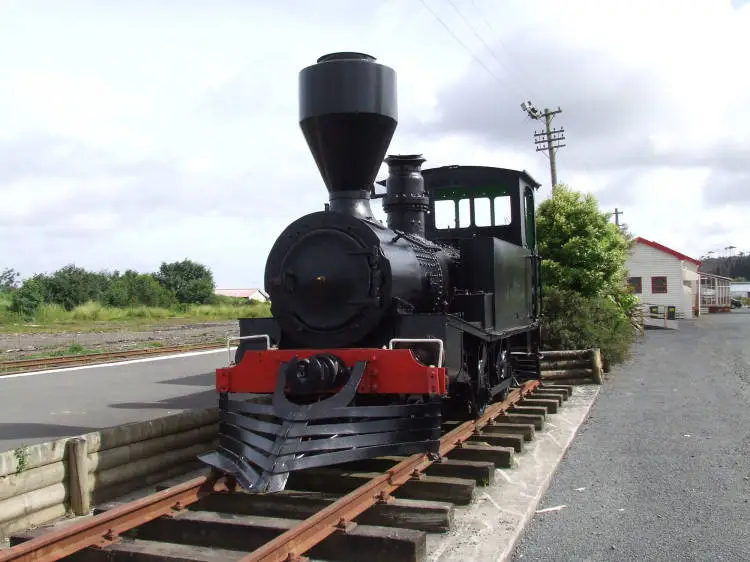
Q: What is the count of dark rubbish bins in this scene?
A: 2